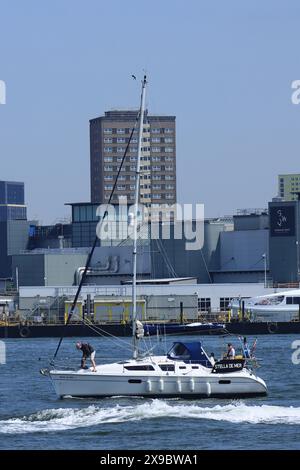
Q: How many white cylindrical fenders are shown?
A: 5